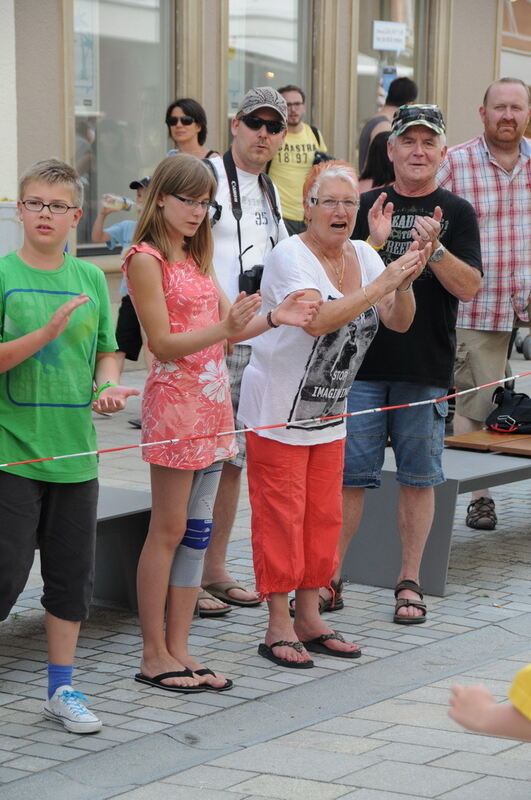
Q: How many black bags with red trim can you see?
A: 1